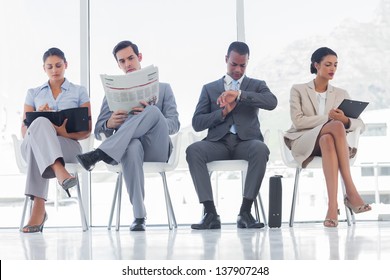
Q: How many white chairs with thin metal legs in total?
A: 4